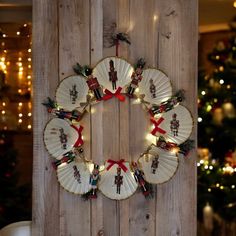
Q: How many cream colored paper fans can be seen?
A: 8